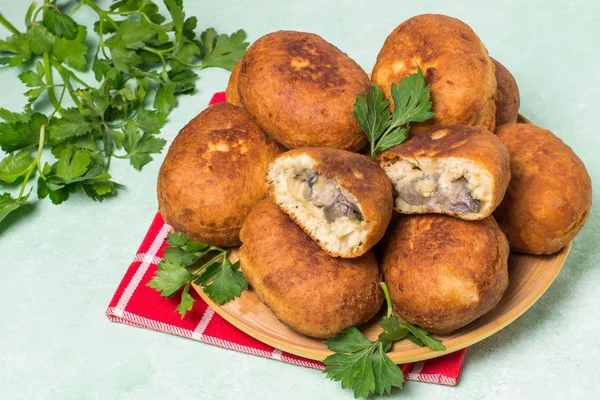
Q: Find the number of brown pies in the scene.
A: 10